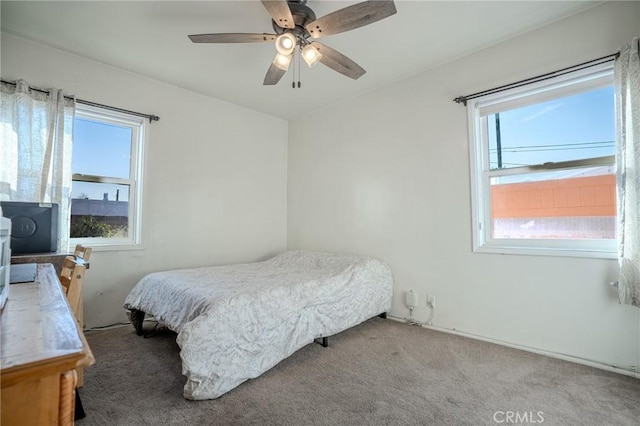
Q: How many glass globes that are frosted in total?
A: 3